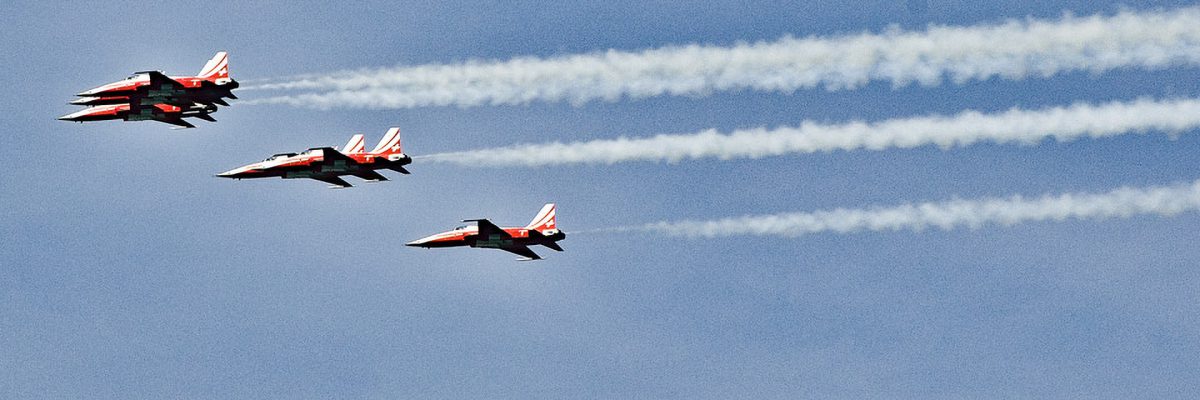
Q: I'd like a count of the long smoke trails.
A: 3